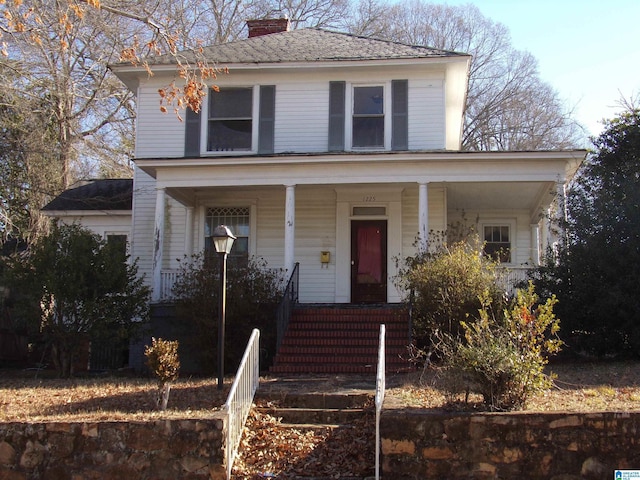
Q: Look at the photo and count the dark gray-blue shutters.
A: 4